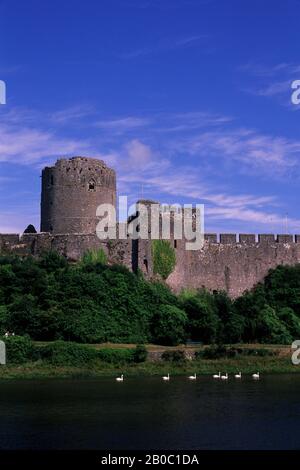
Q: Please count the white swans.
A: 7